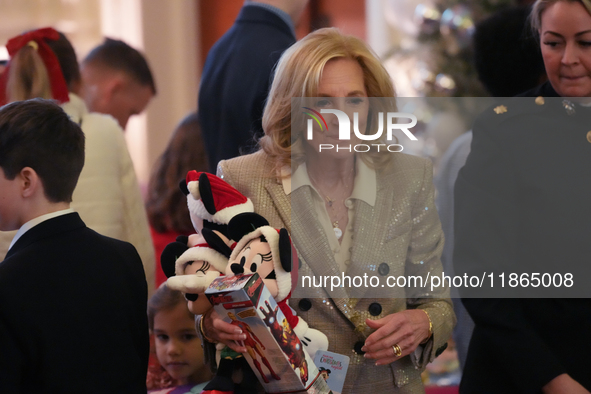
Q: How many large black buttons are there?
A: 4